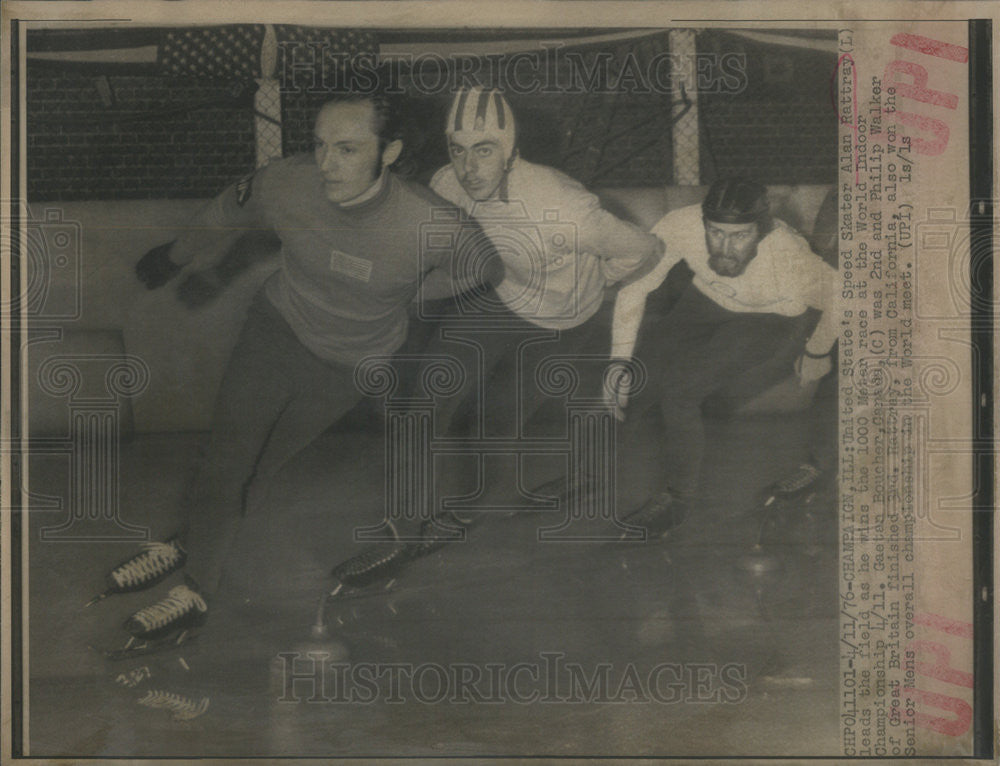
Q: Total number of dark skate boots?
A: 6